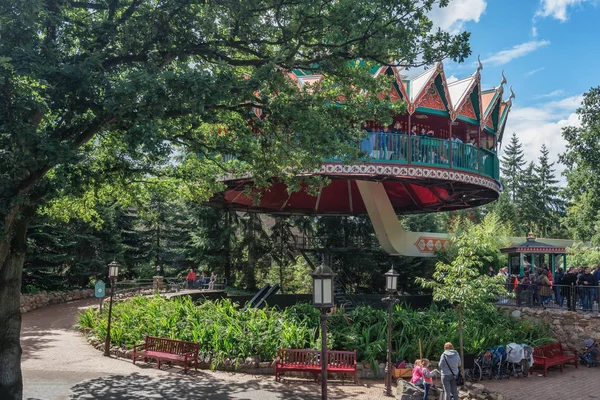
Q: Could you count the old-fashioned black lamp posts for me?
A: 3